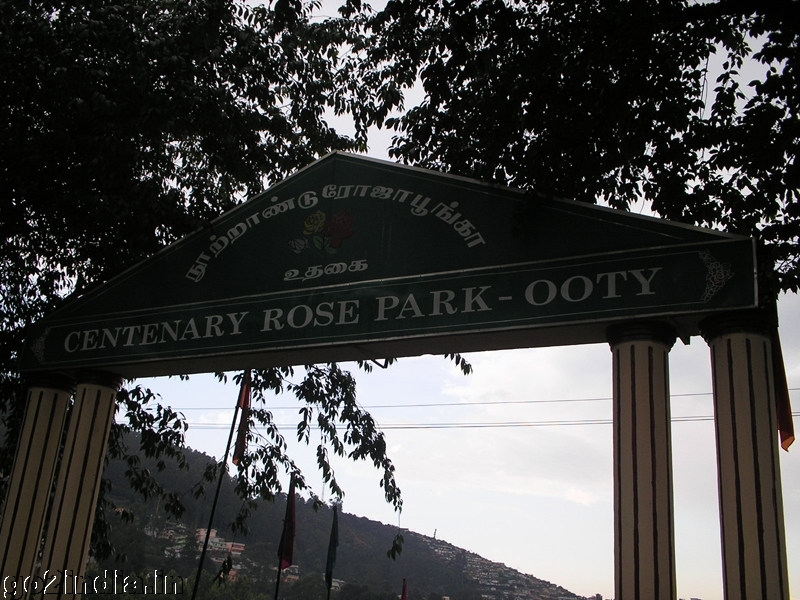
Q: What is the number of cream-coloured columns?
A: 4